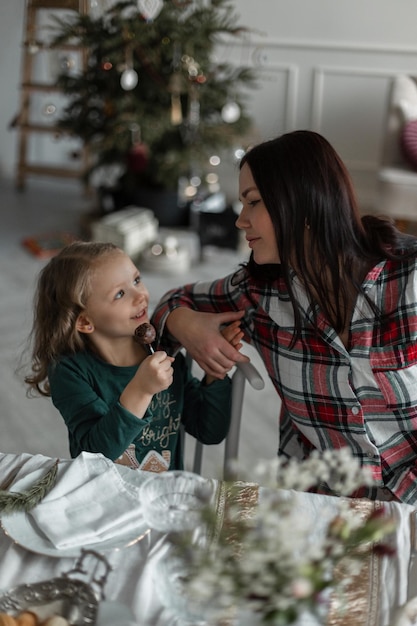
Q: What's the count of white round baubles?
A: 2